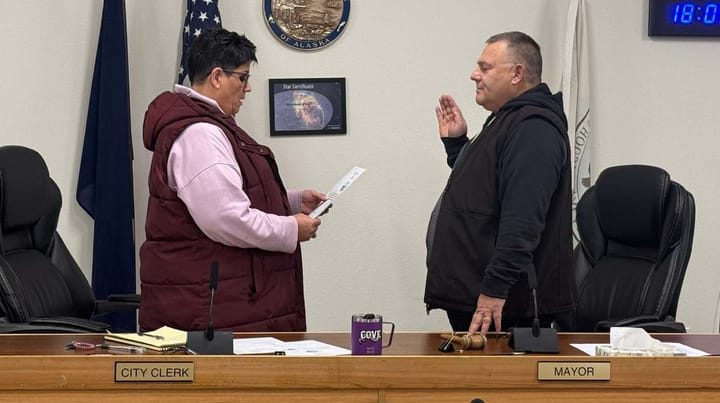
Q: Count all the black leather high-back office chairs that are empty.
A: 2